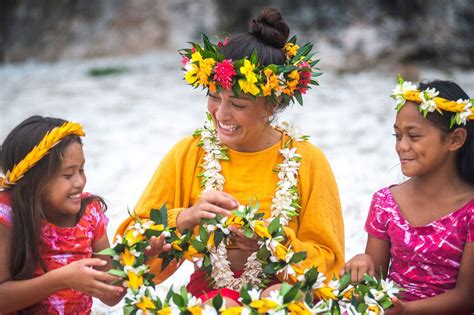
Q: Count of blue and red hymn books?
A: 0